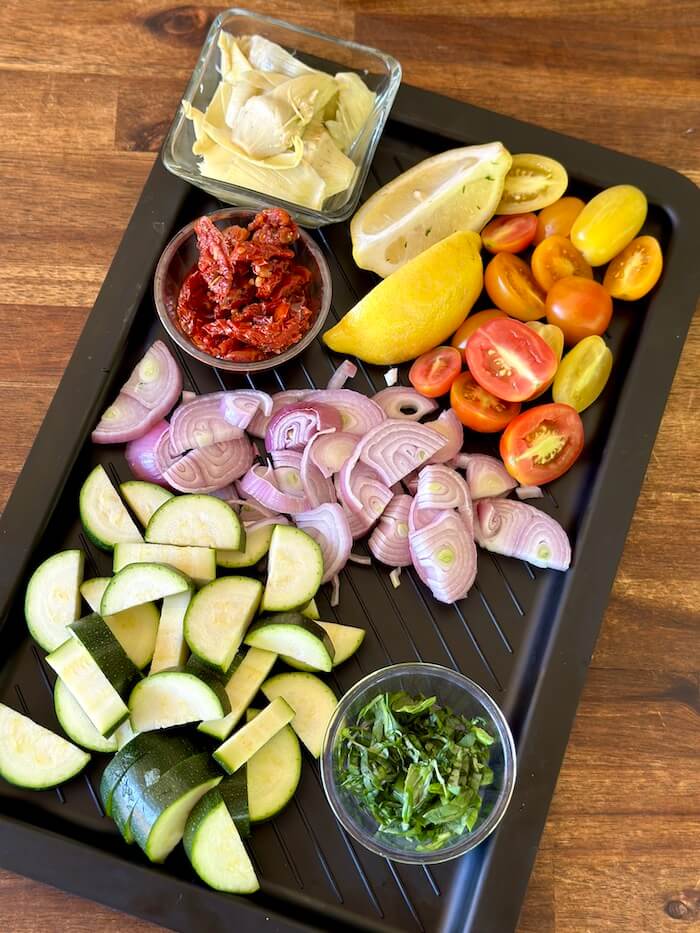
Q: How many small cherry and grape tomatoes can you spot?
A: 15